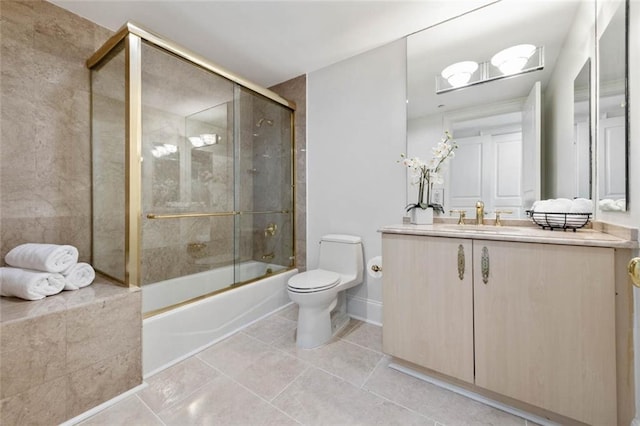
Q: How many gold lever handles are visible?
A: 2